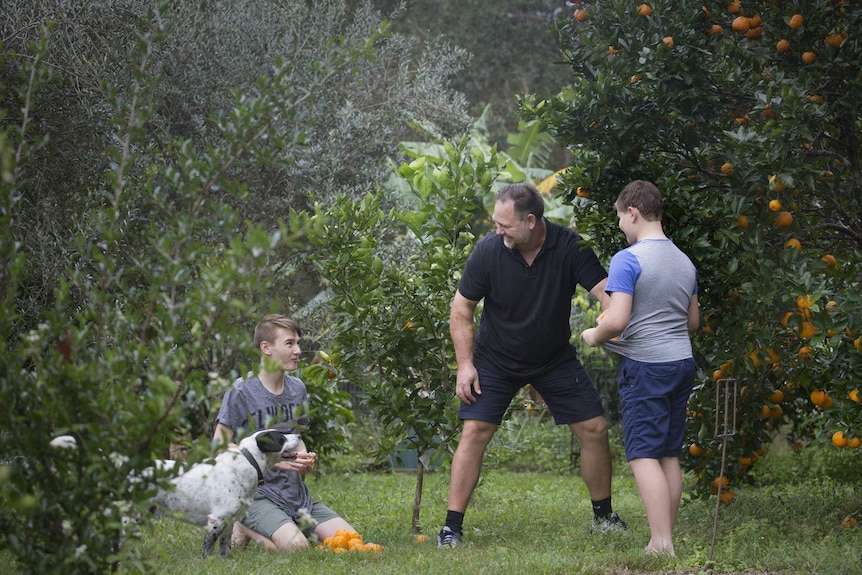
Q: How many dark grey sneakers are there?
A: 2